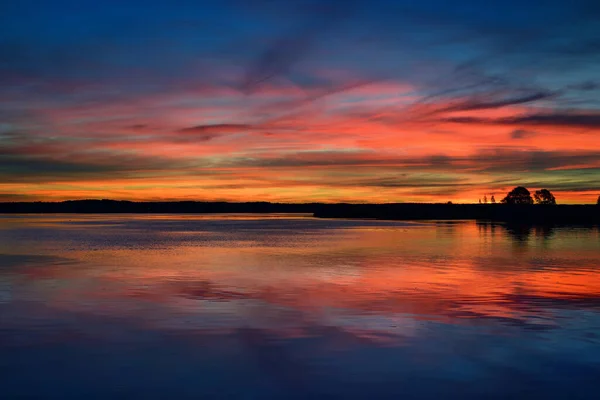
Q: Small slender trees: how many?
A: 3